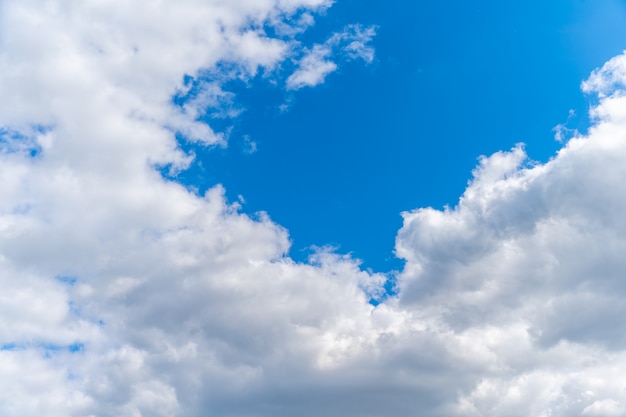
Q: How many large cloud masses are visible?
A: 2